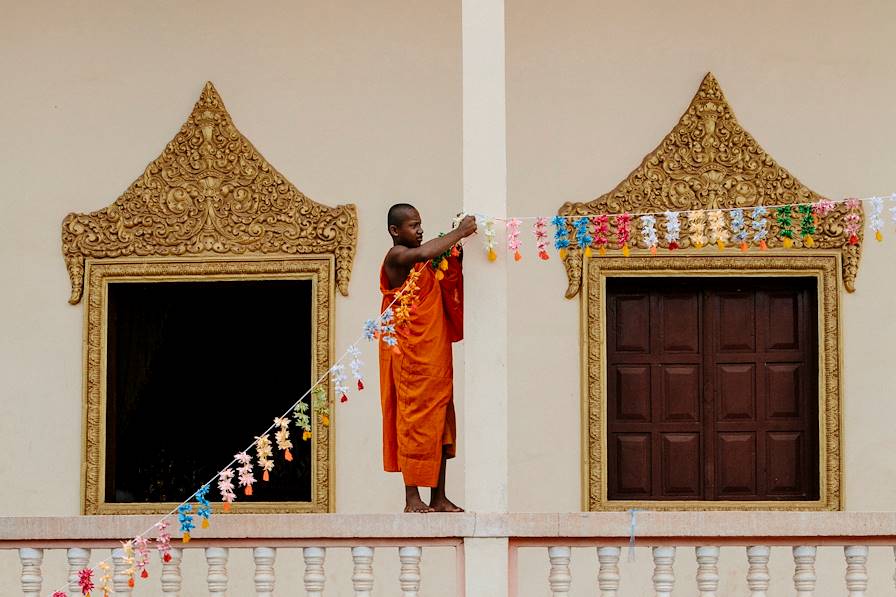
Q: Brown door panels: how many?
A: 12